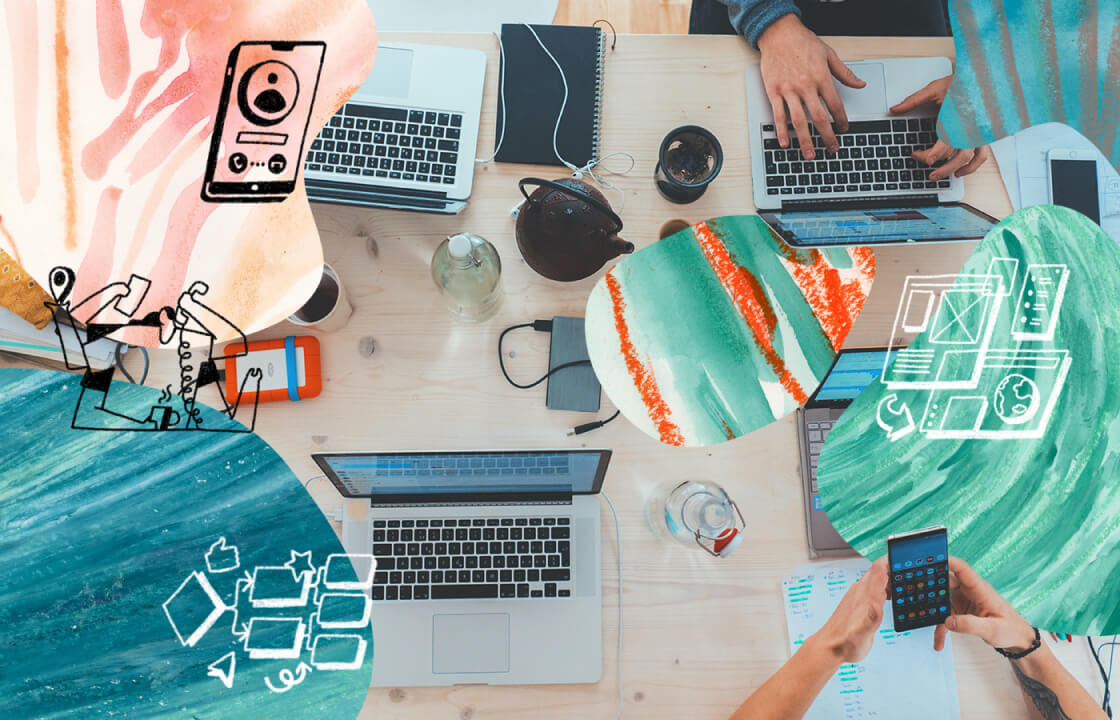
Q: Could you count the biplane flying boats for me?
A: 0